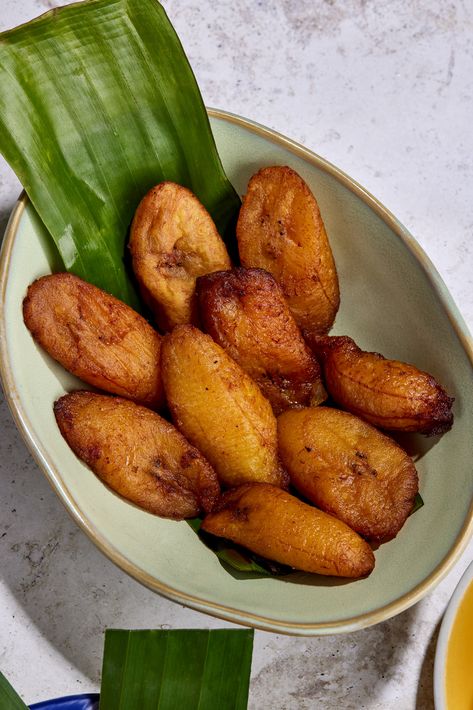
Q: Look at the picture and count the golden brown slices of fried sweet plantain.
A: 9